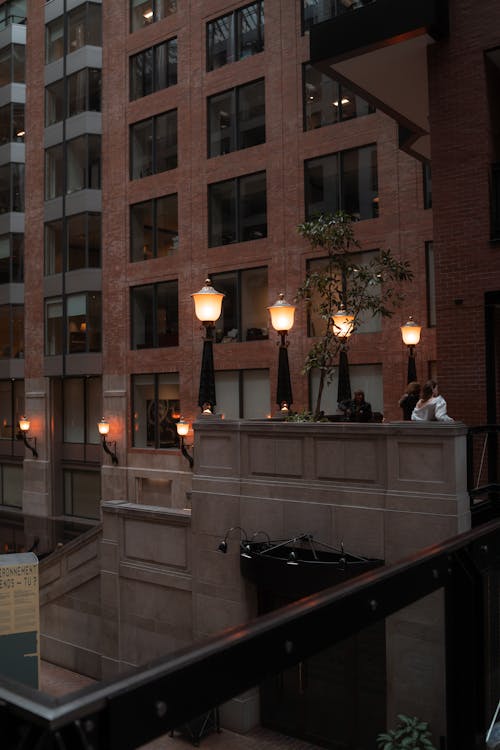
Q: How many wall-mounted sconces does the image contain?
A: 3